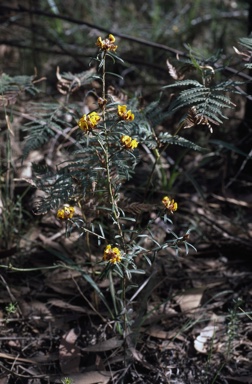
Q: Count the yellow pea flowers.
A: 7